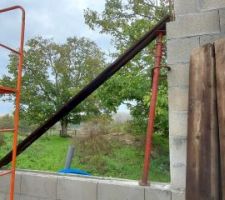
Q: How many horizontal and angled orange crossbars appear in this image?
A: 5